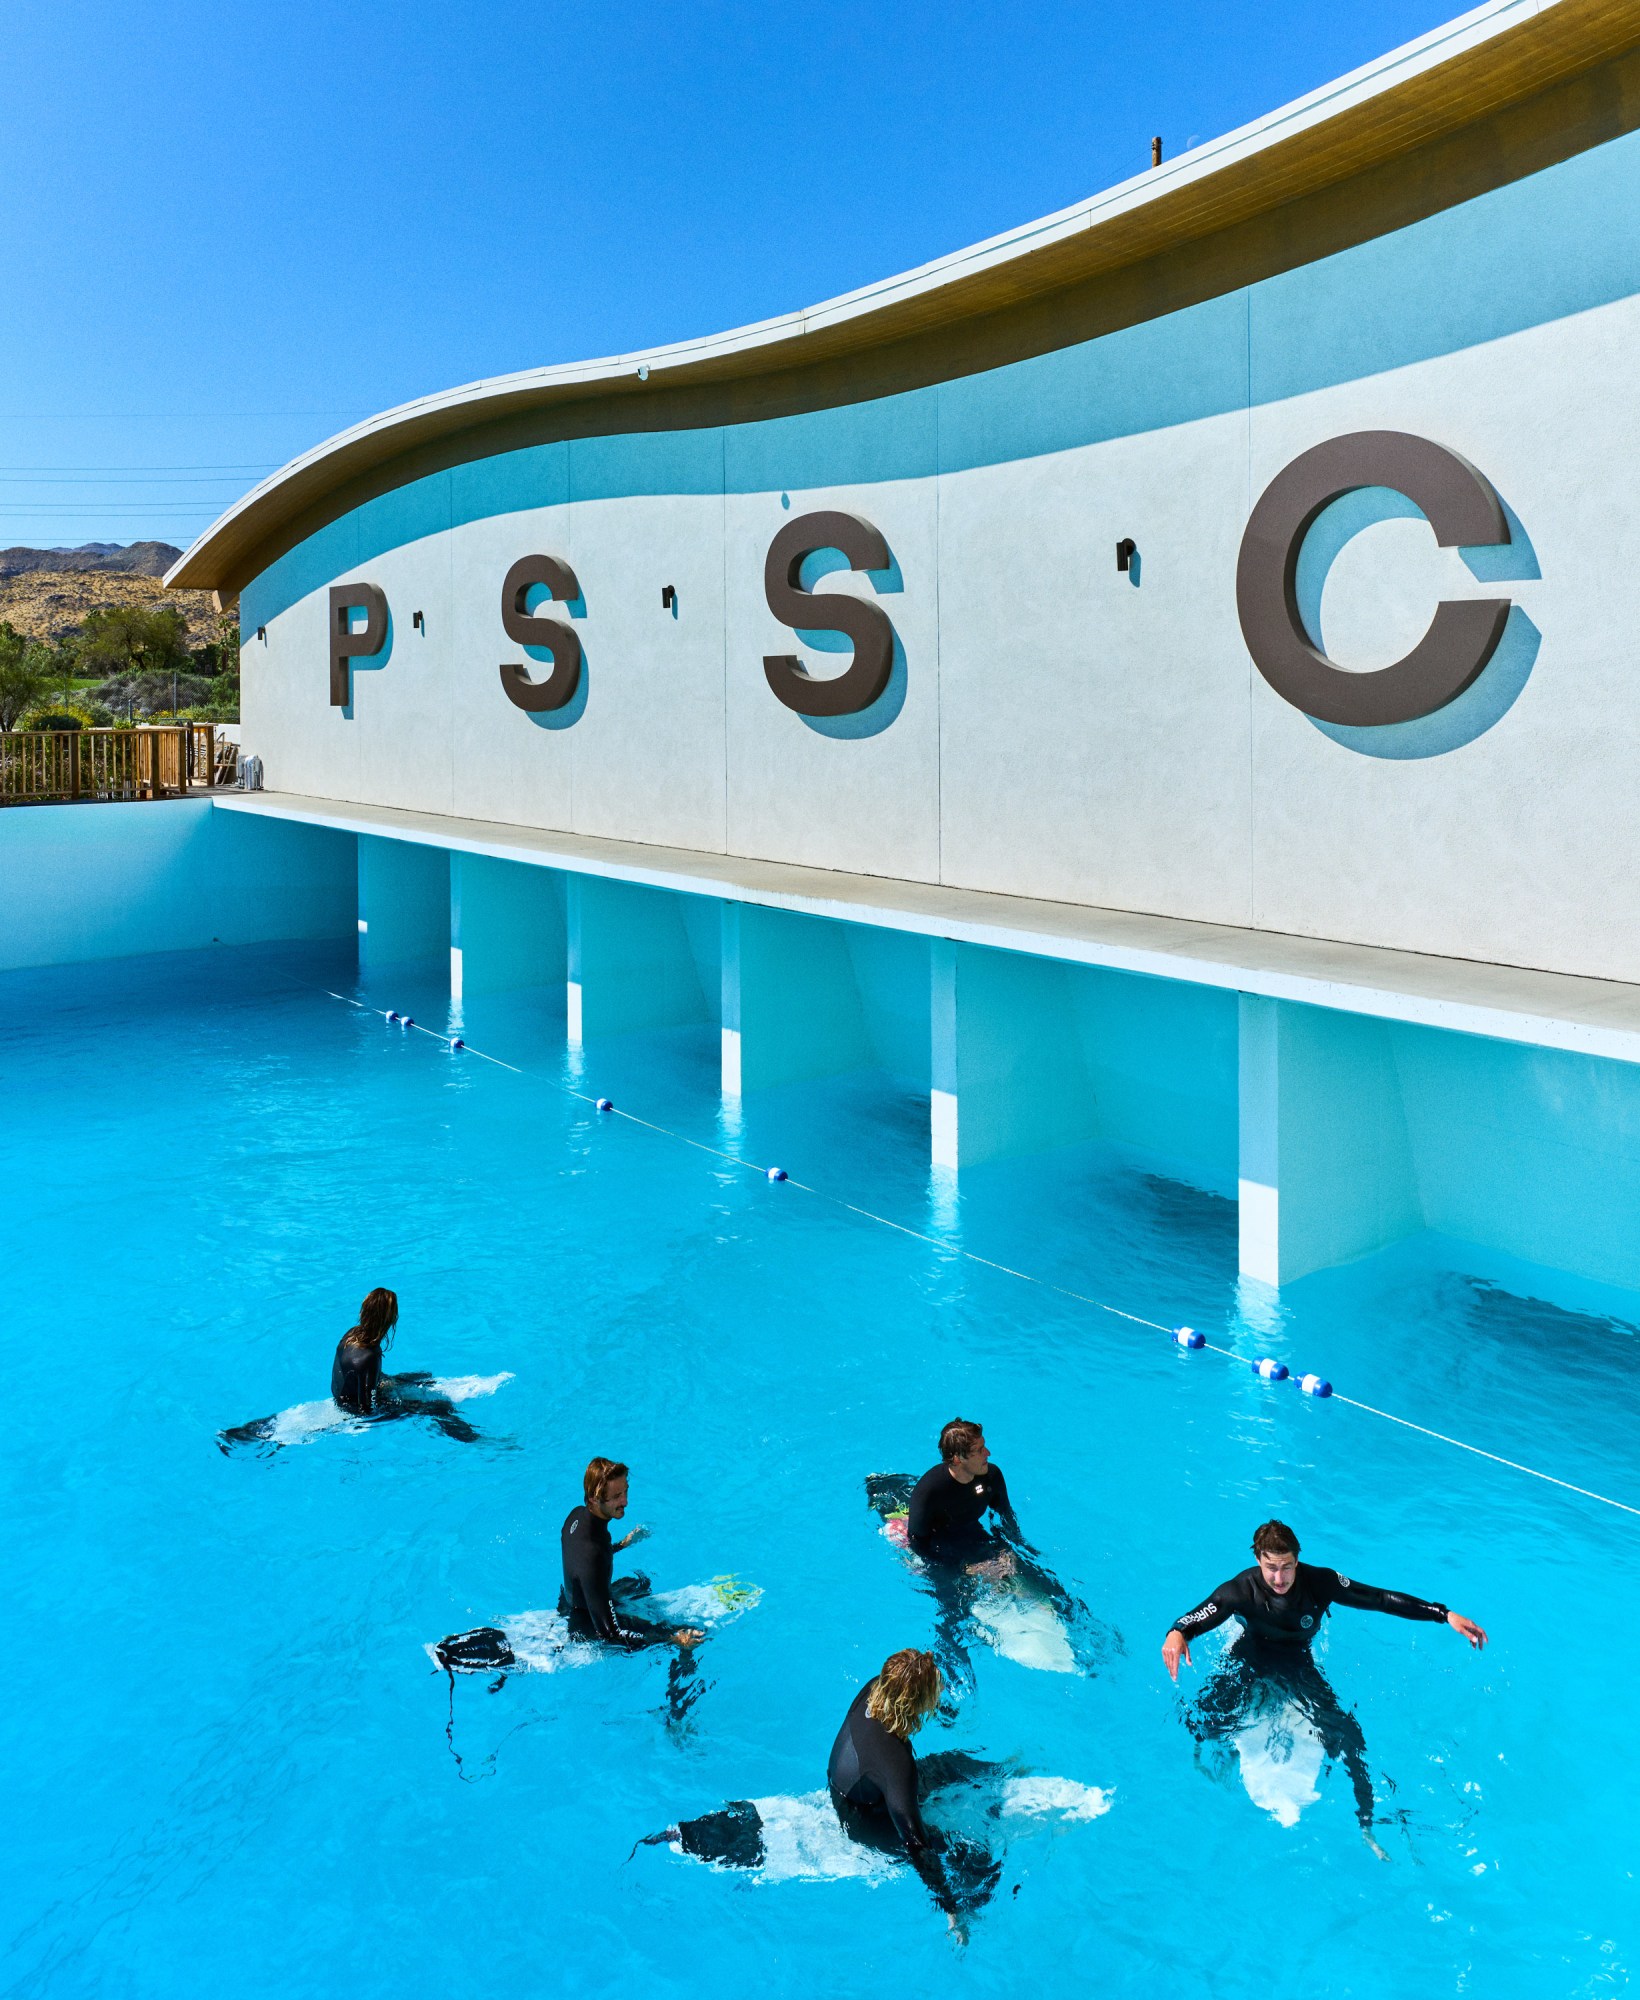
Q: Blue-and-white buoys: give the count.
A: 8